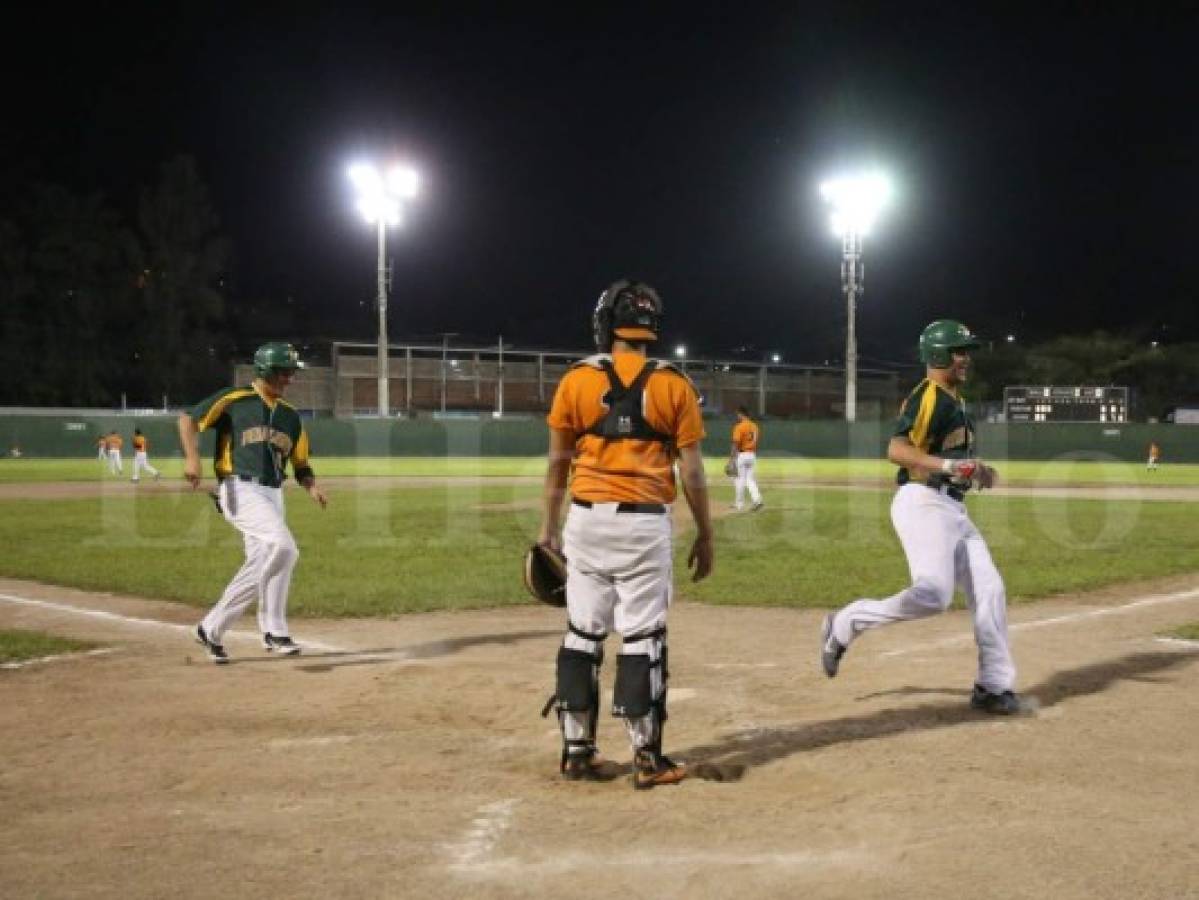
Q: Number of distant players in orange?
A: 5